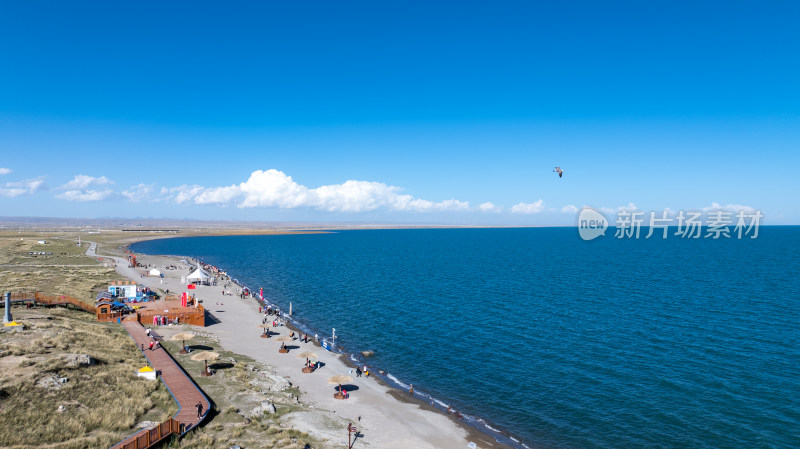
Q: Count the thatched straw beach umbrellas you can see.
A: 6